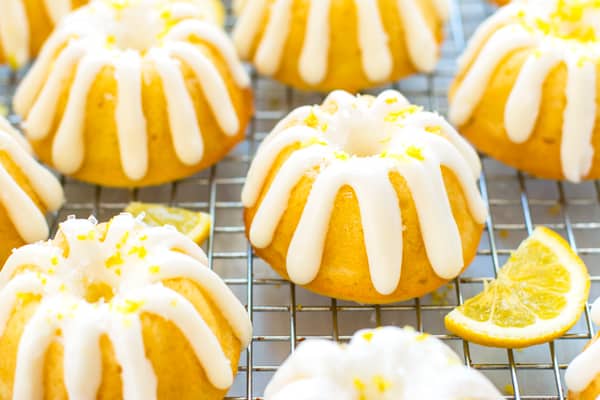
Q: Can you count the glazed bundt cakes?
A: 9